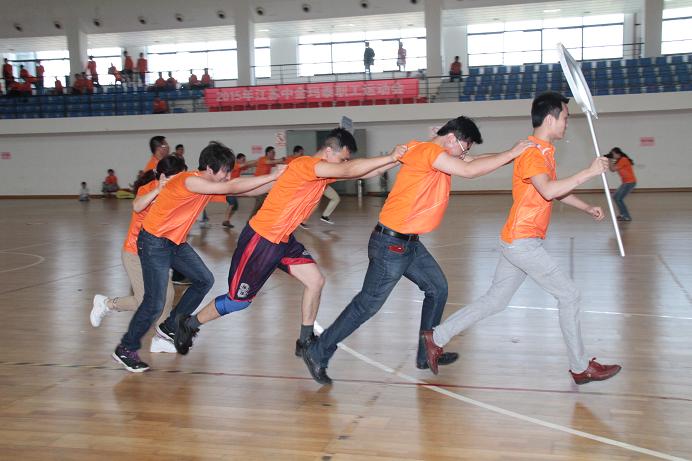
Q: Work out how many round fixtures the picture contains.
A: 10